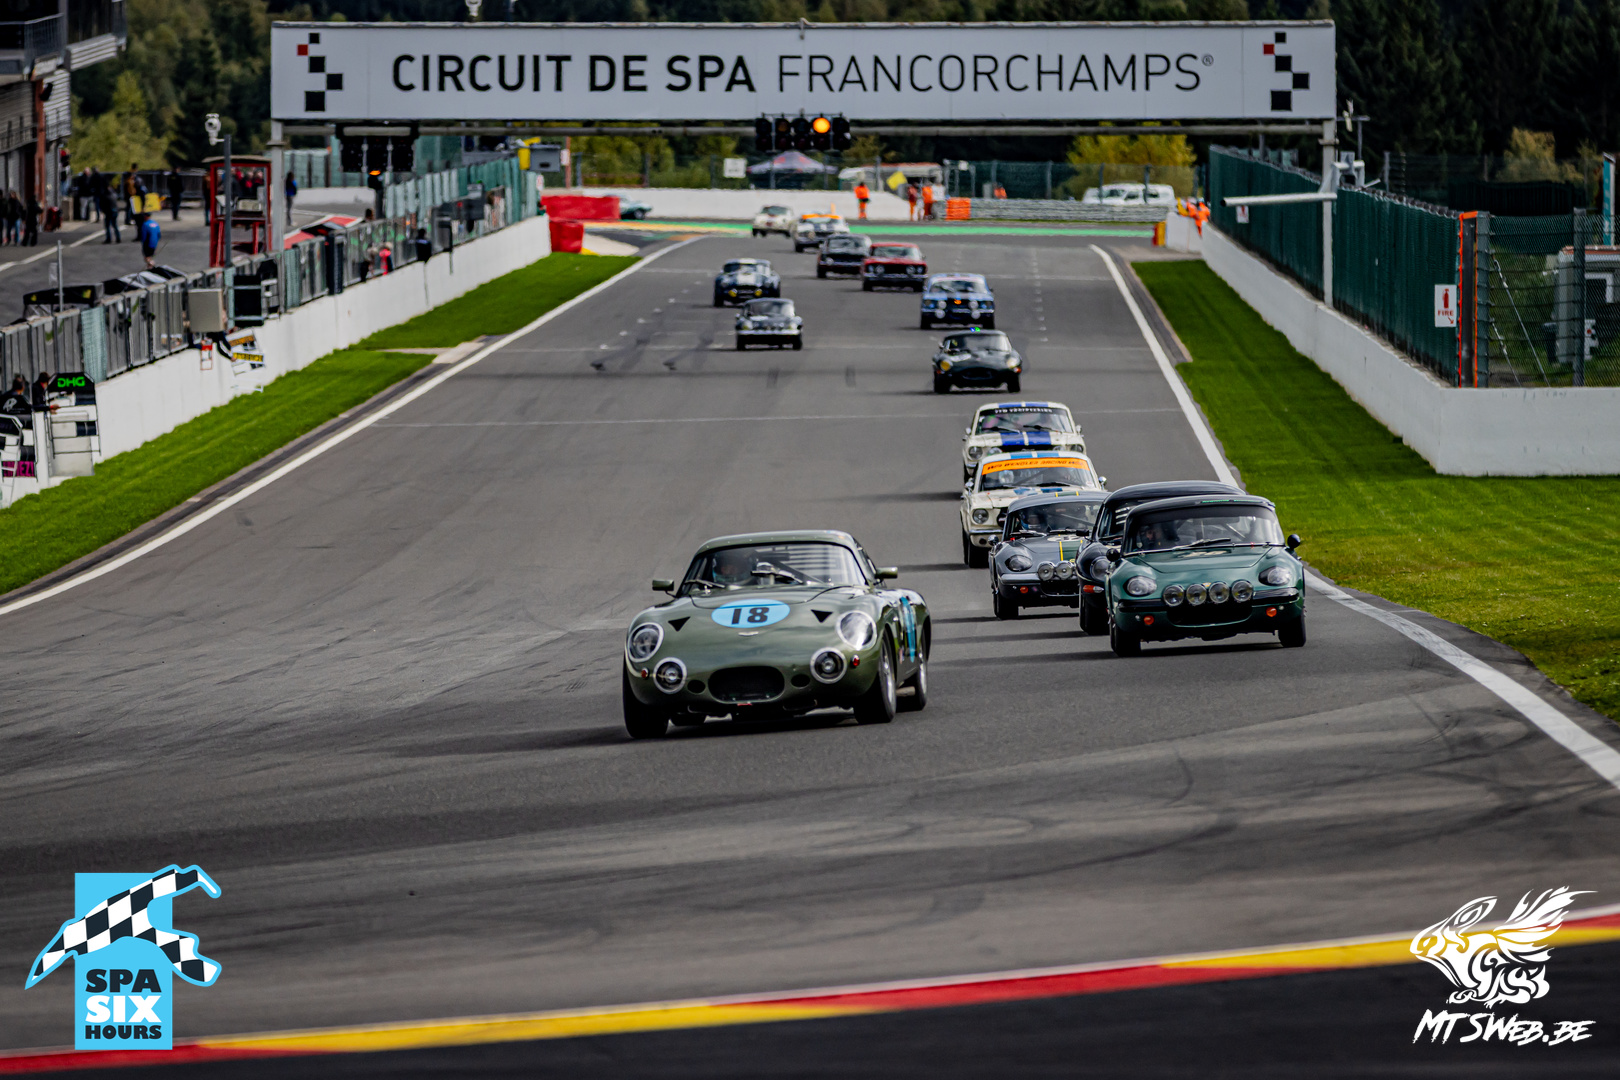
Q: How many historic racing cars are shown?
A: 15